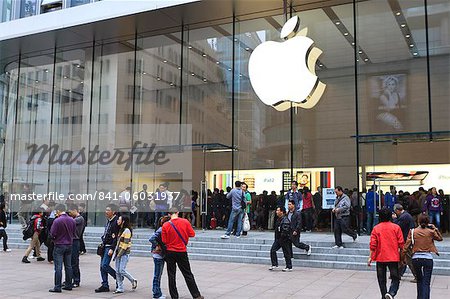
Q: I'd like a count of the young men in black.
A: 2